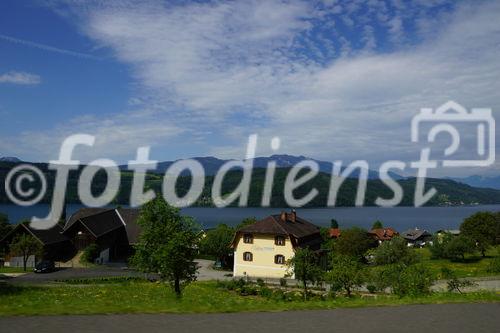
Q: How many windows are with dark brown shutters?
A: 4